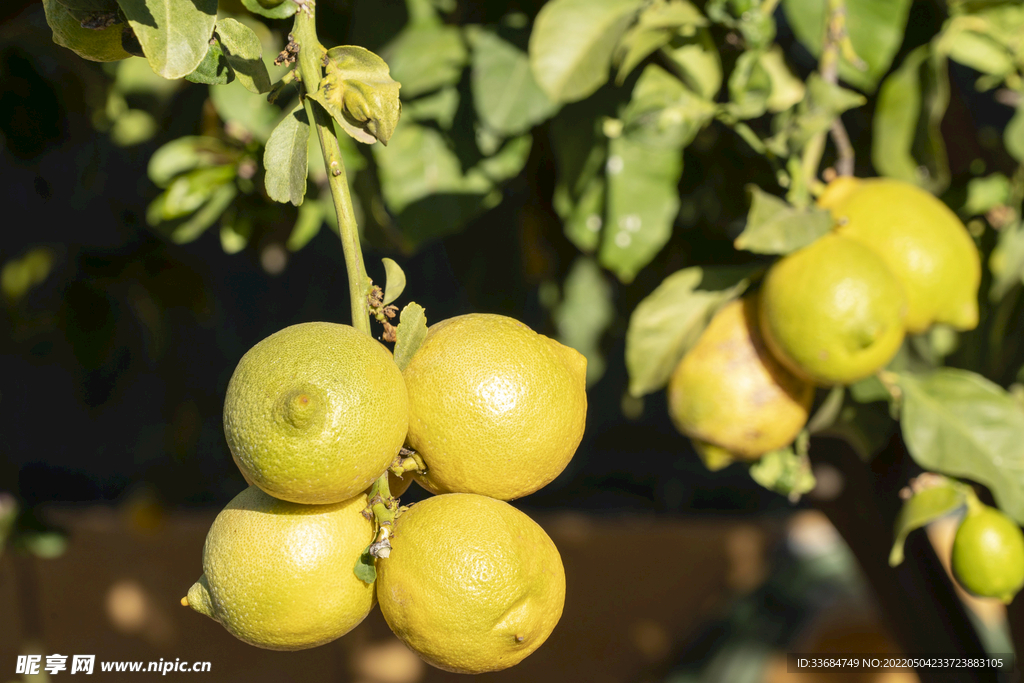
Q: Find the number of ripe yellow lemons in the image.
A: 7